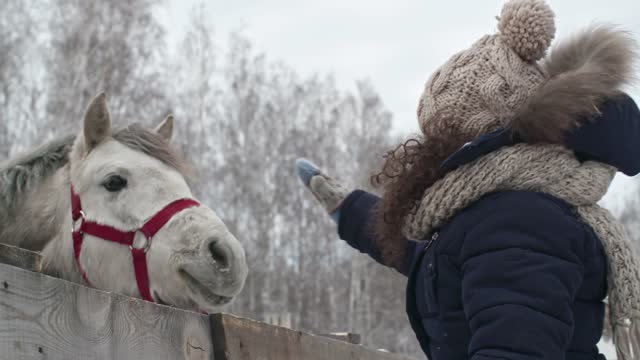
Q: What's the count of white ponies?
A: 1